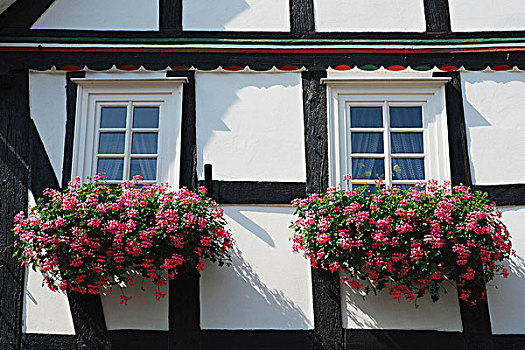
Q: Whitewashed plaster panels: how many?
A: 12